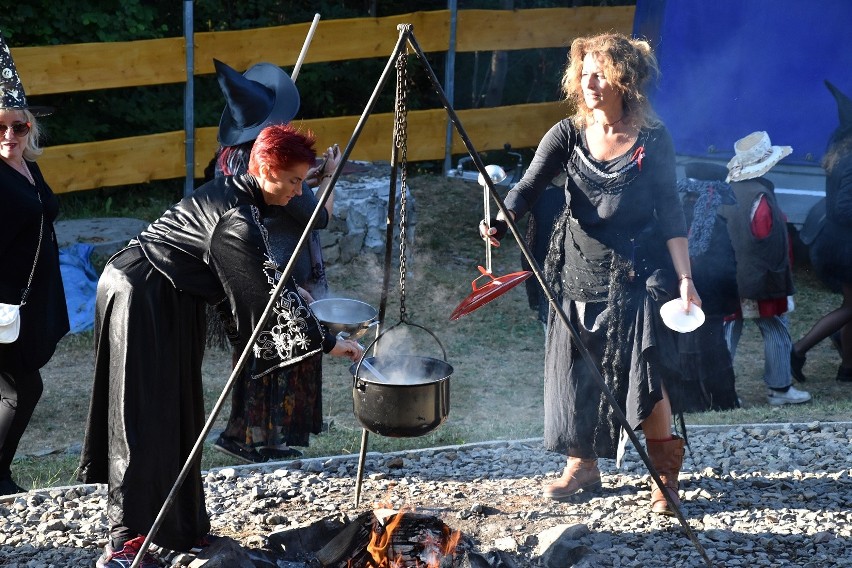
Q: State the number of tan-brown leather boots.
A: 2